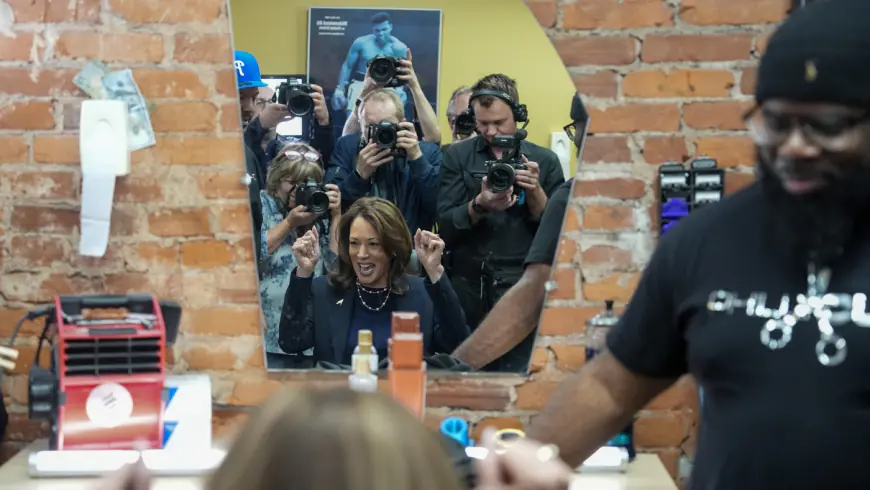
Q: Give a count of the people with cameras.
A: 6